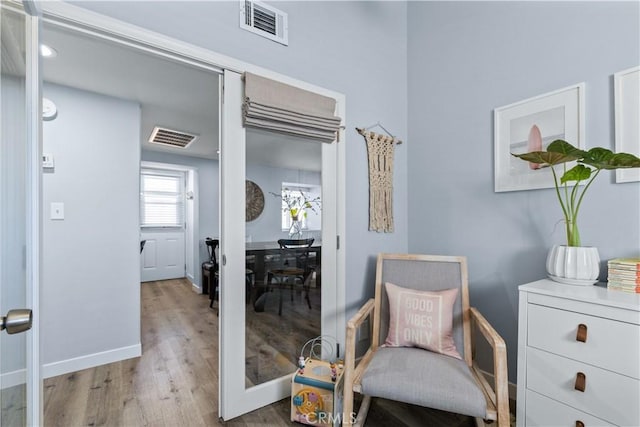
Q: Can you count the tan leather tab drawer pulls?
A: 3